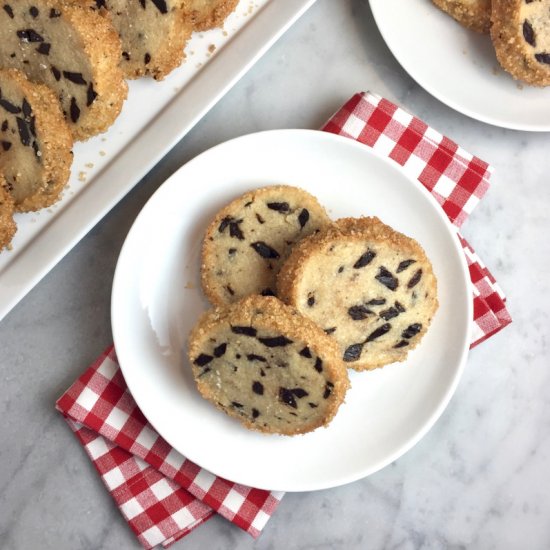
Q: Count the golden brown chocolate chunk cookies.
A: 10